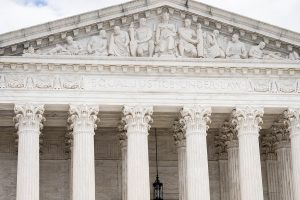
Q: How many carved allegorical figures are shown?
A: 9